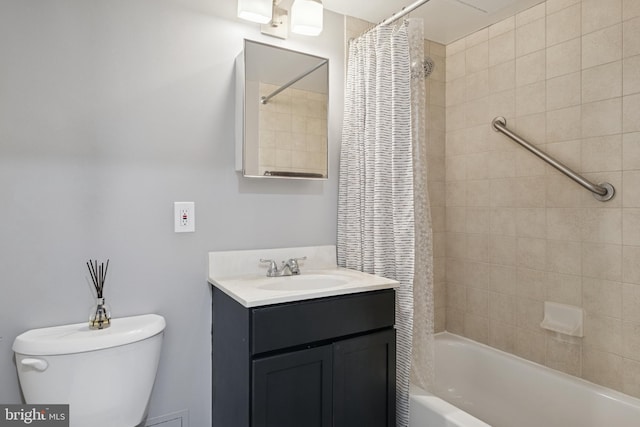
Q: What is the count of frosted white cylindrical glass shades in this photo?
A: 2